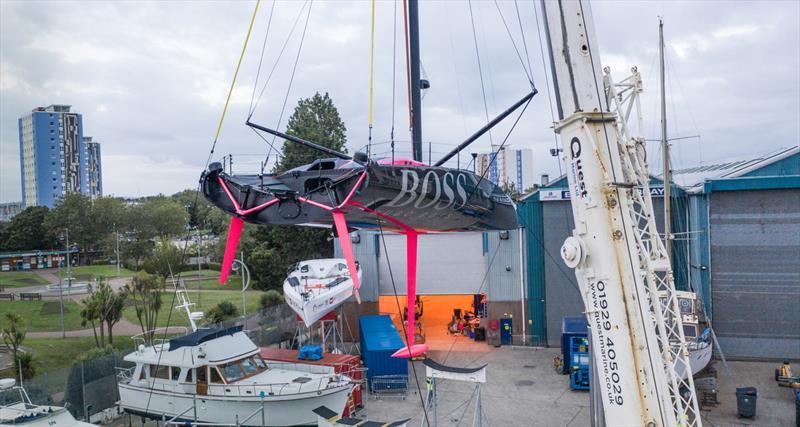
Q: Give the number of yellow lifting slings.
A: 2